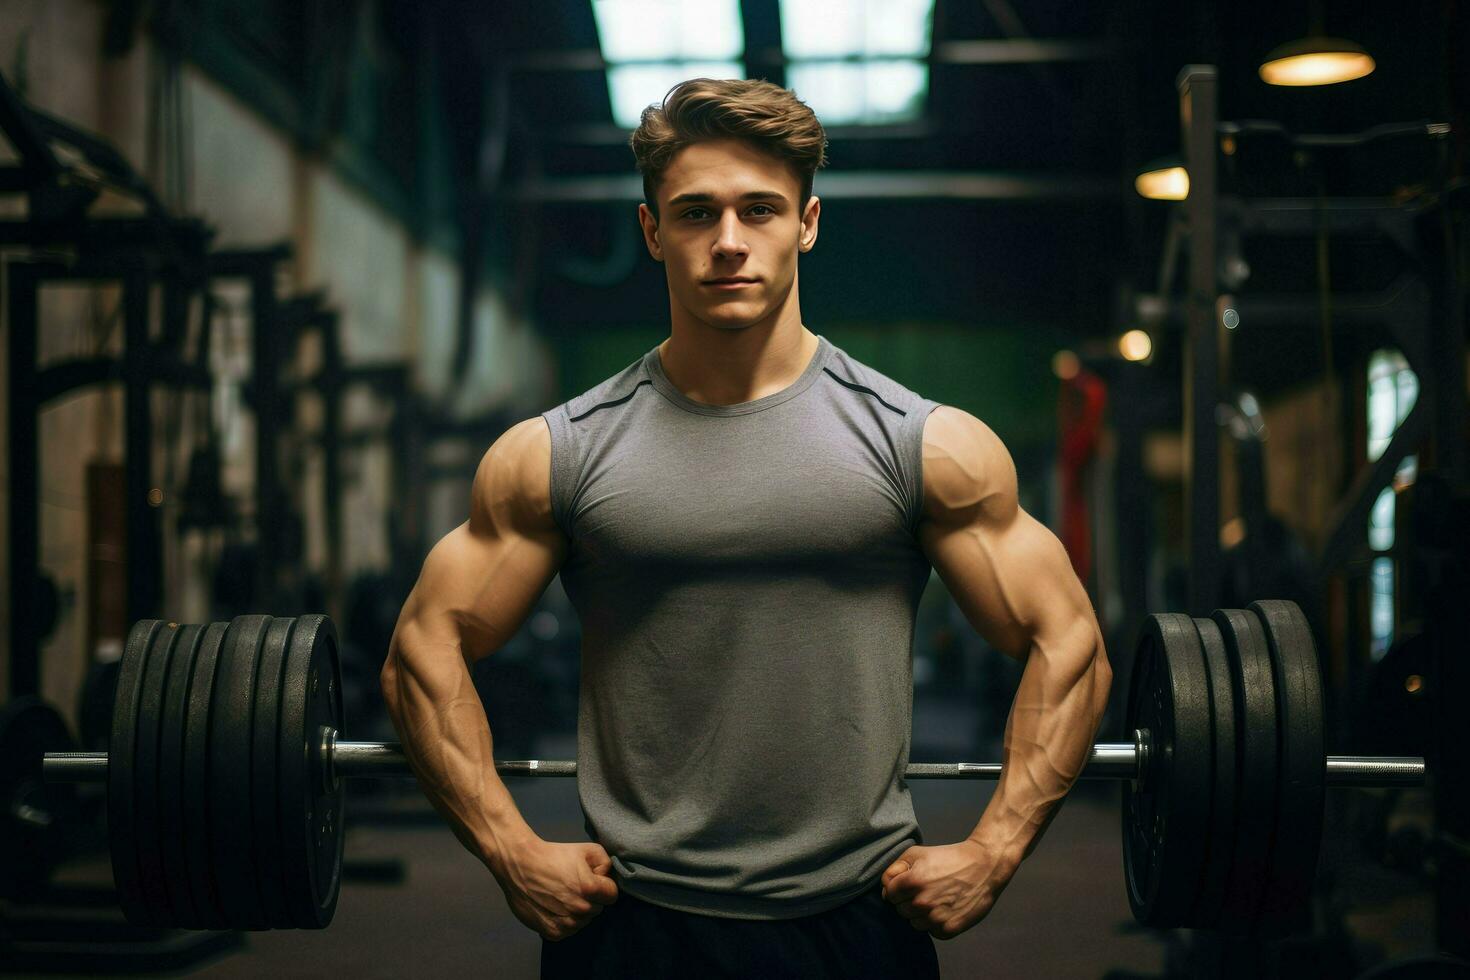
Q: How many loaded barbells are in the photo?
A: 1